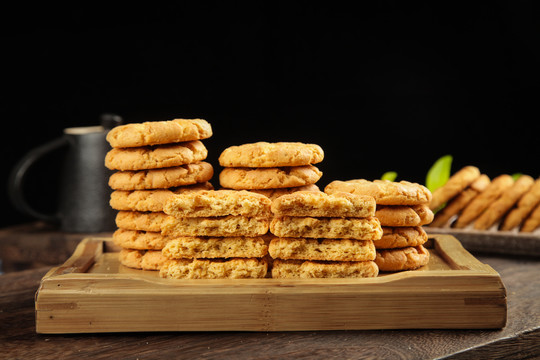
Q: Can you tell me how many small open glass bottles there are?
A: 0